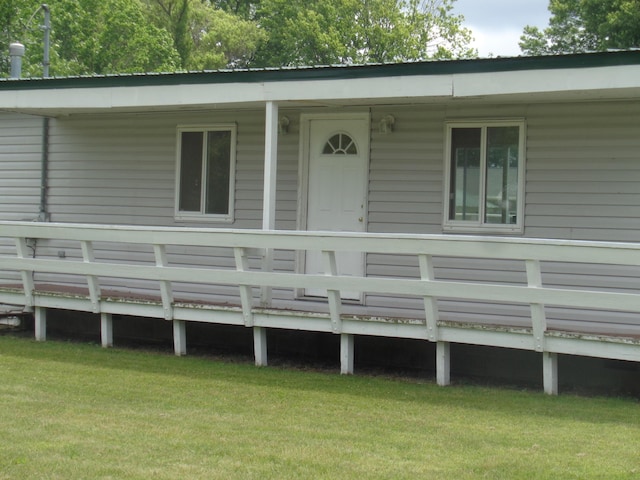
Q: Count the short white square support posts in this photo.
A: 7